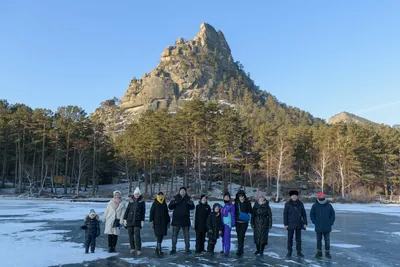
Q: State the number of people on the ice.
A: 12